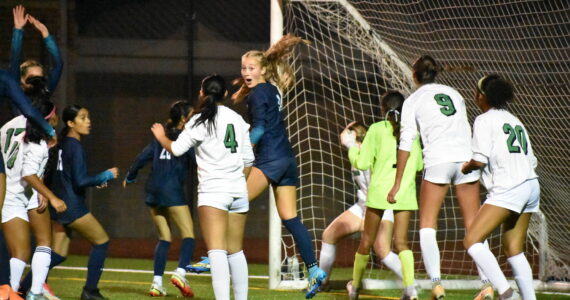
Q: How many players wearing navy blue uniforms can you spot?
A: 5